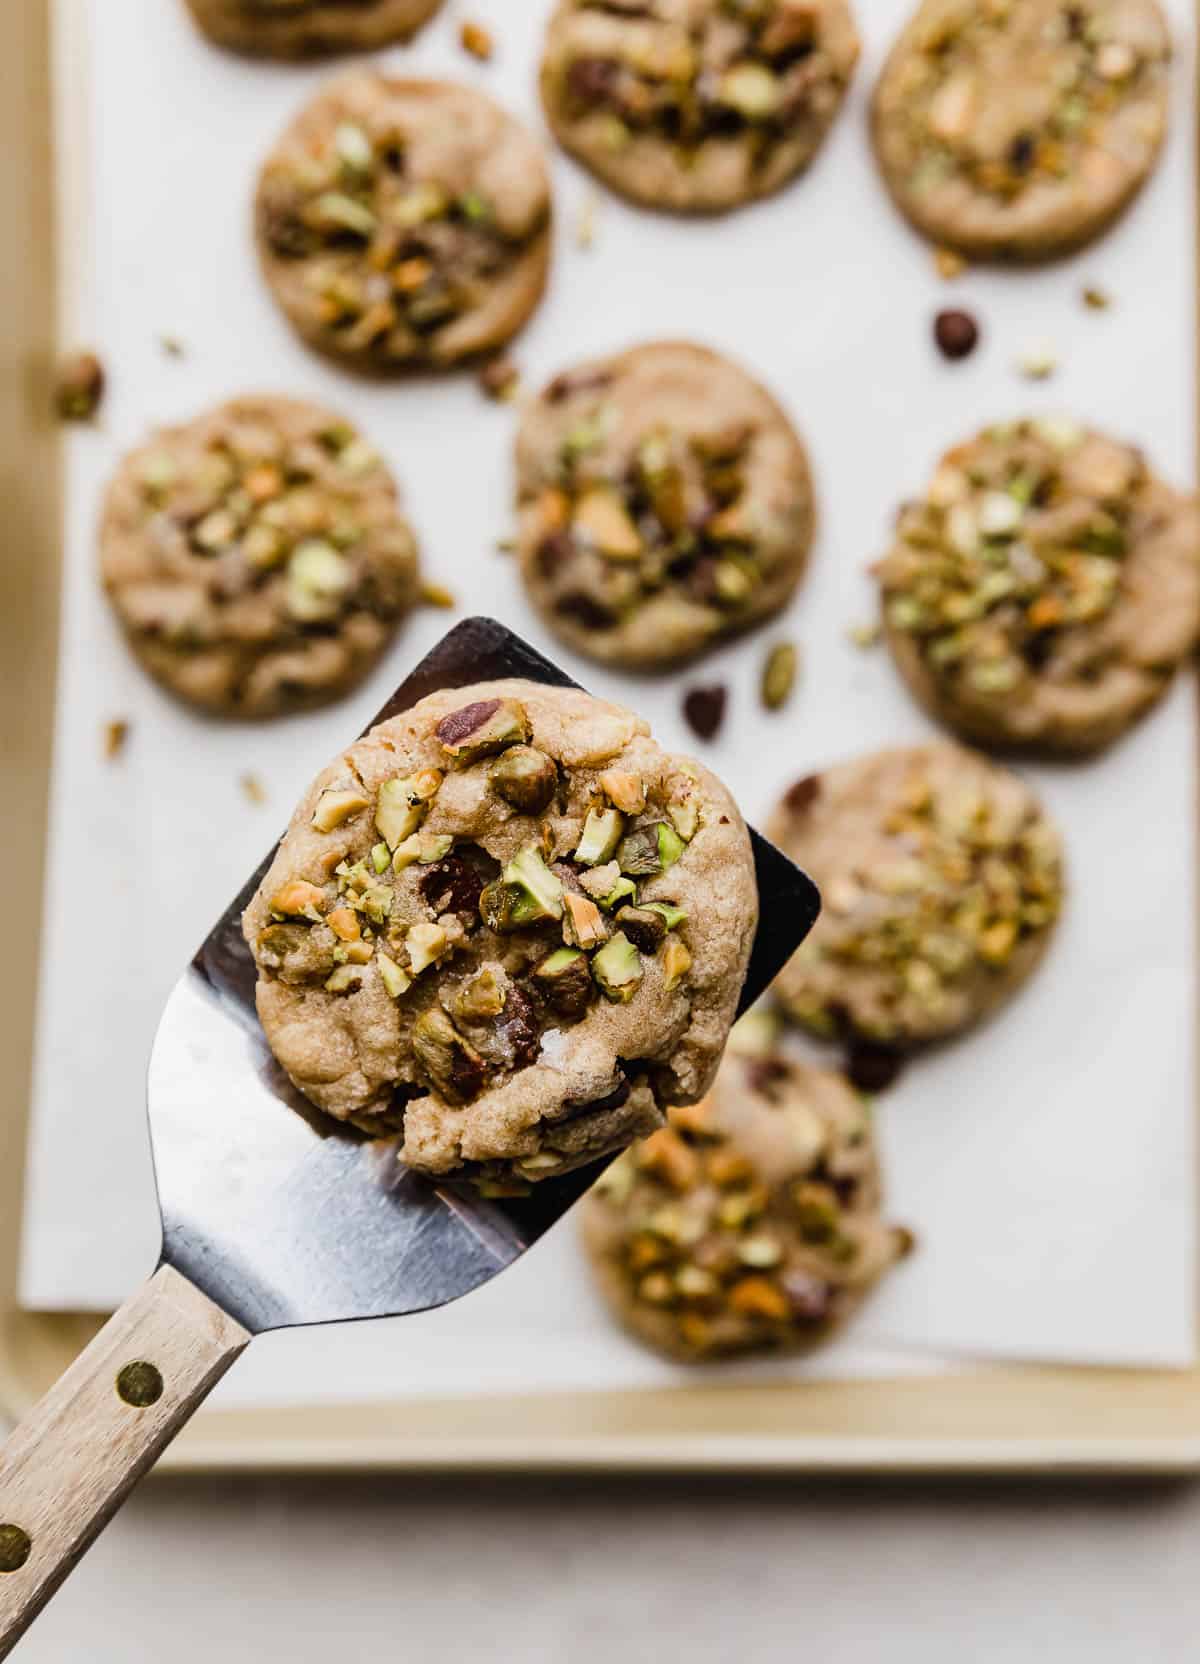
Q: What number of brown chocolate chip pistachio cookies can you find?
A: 10